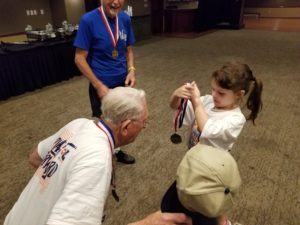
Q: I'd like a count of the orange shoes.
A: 0